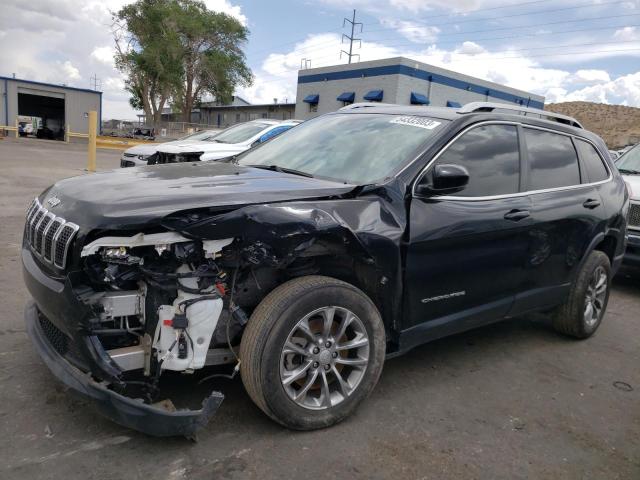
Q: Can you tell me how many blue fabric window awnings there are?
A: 5